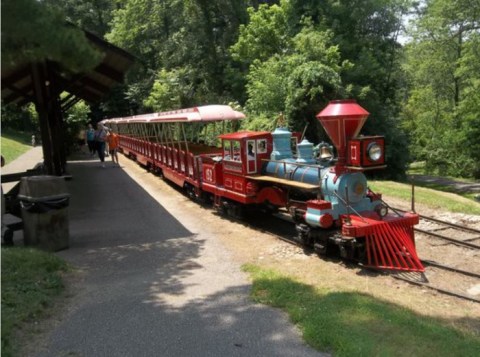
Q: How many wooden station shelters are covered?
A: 1